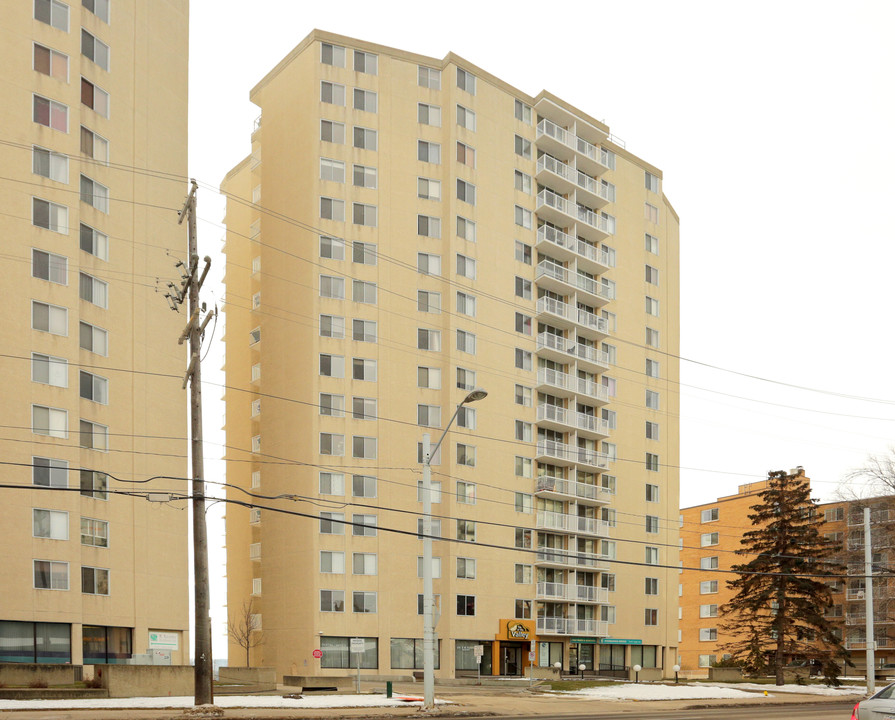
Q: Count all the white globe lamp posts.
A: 4